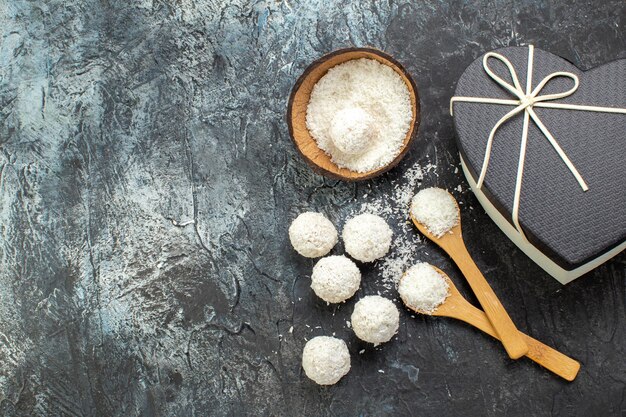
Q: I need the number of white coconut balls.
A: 6